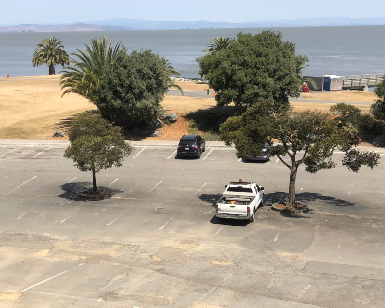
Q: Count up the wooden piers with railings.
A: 1